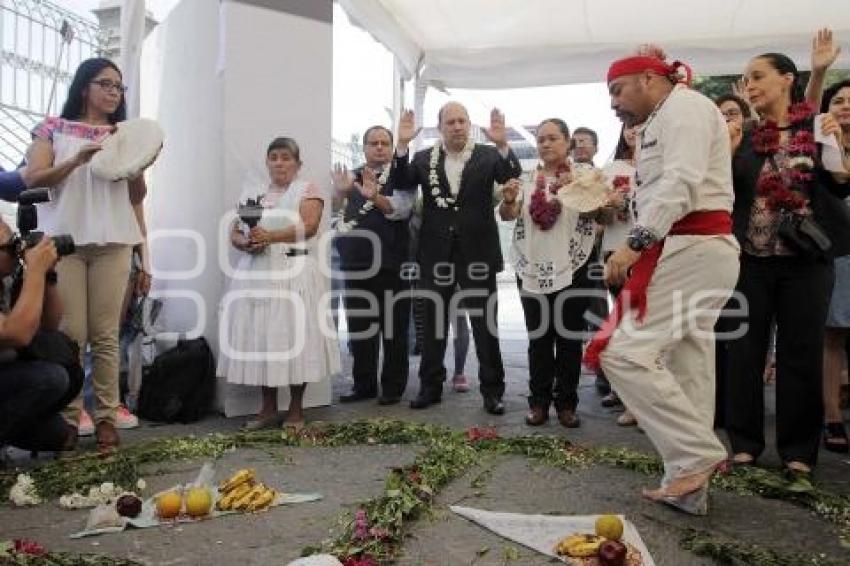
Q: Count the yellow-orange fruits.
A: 3